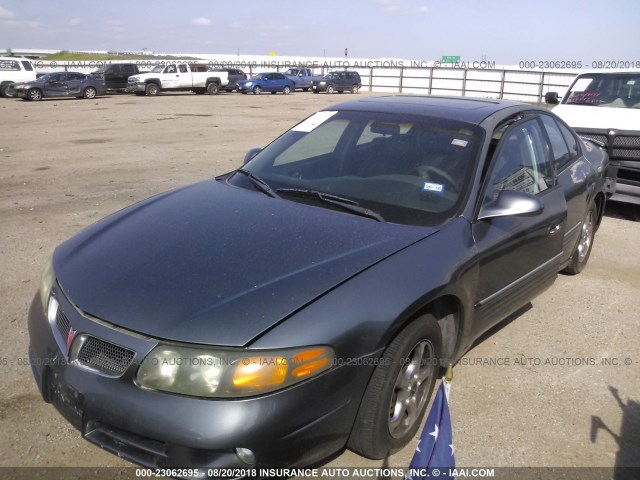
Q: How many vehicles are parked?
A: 10